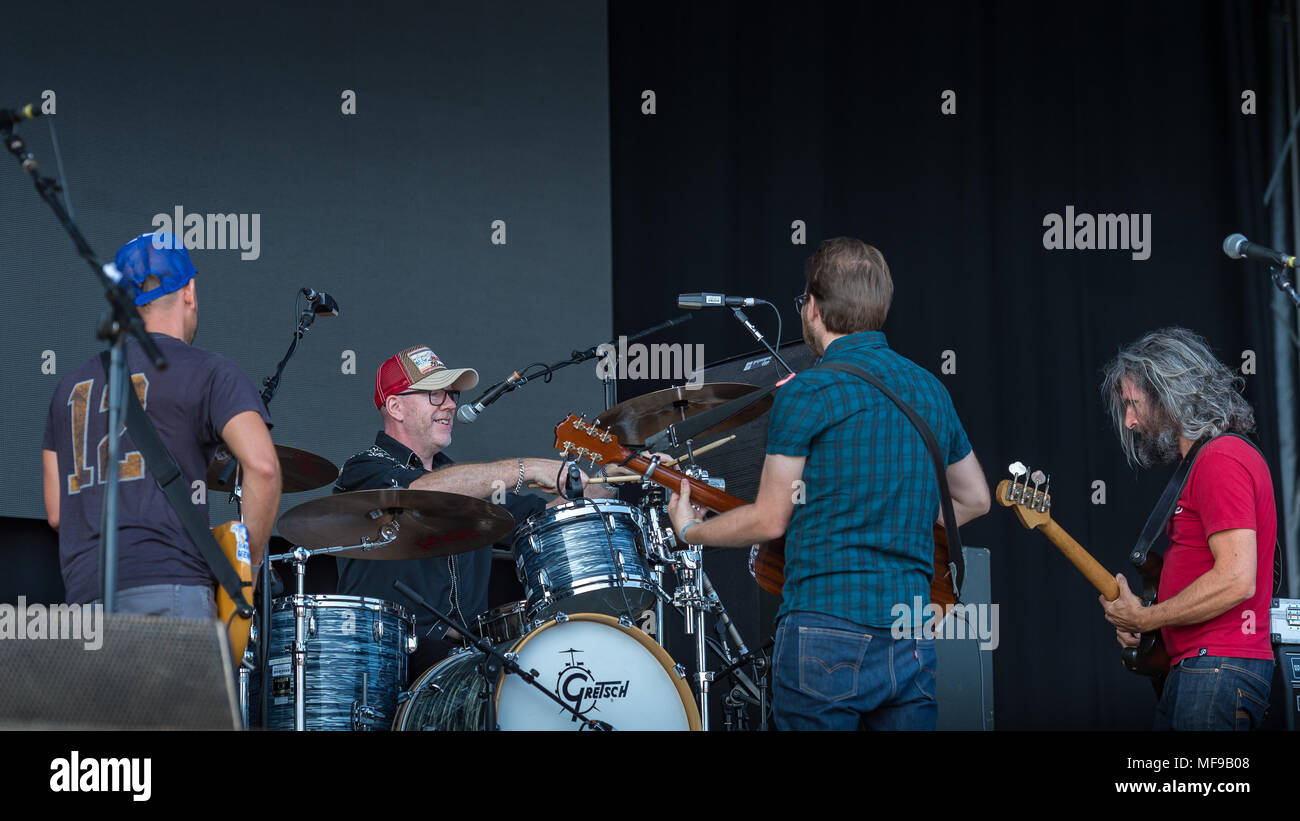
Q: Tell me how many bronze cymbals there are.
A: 3